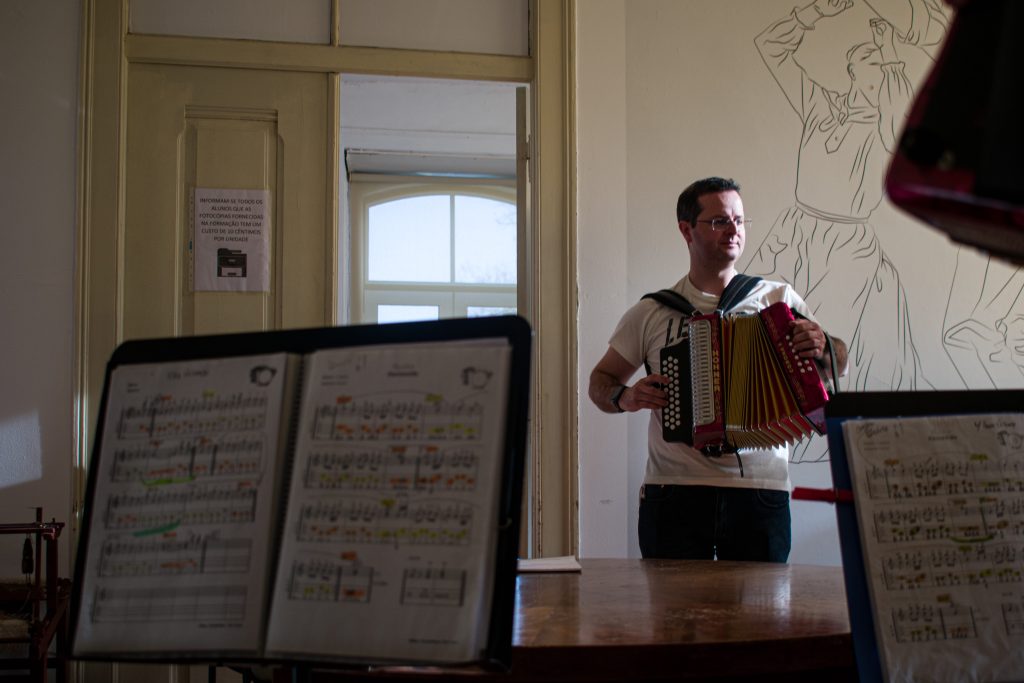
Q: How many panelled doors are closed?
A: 1